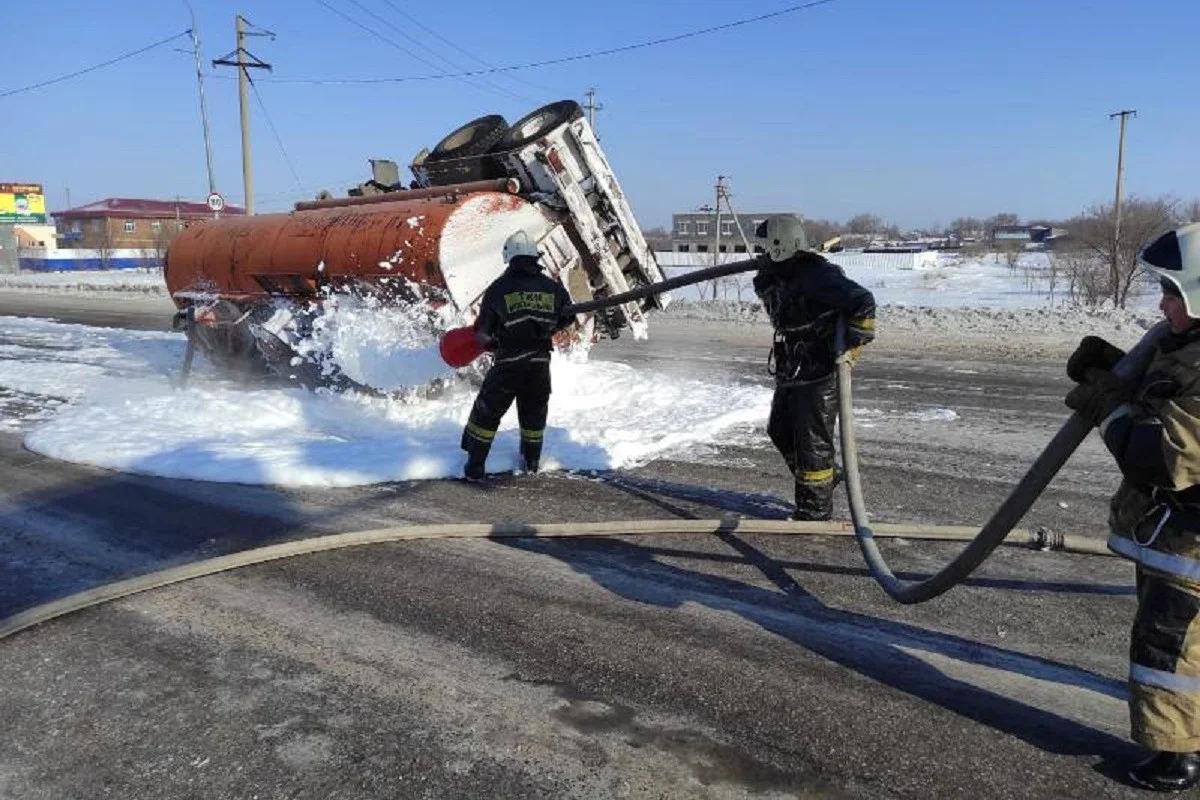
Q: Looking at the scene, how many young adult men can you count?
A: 3